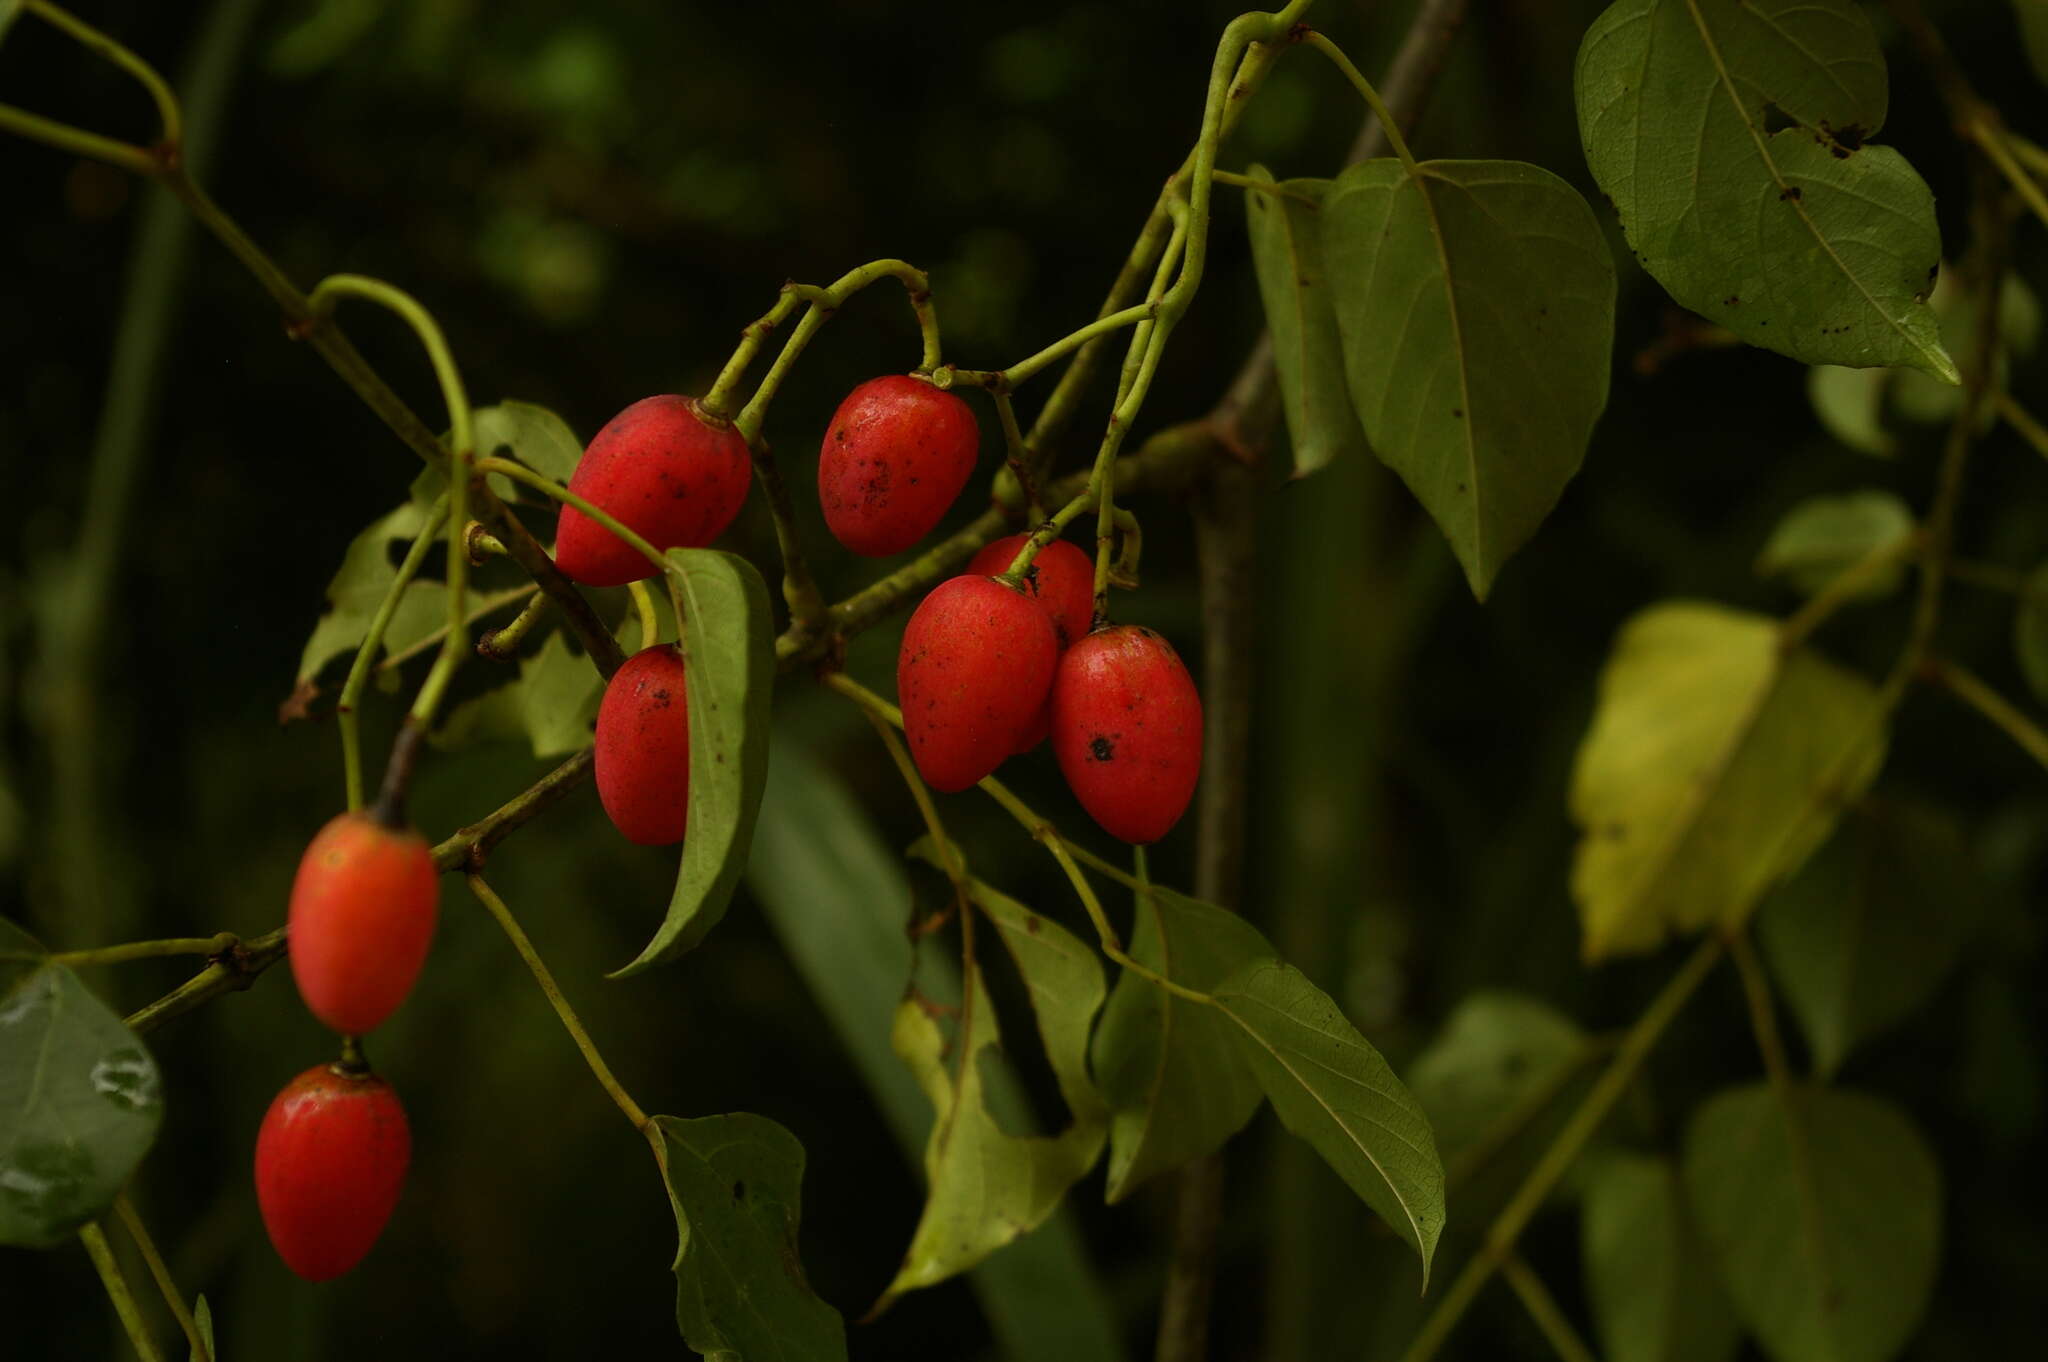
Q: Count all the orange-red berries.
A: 8